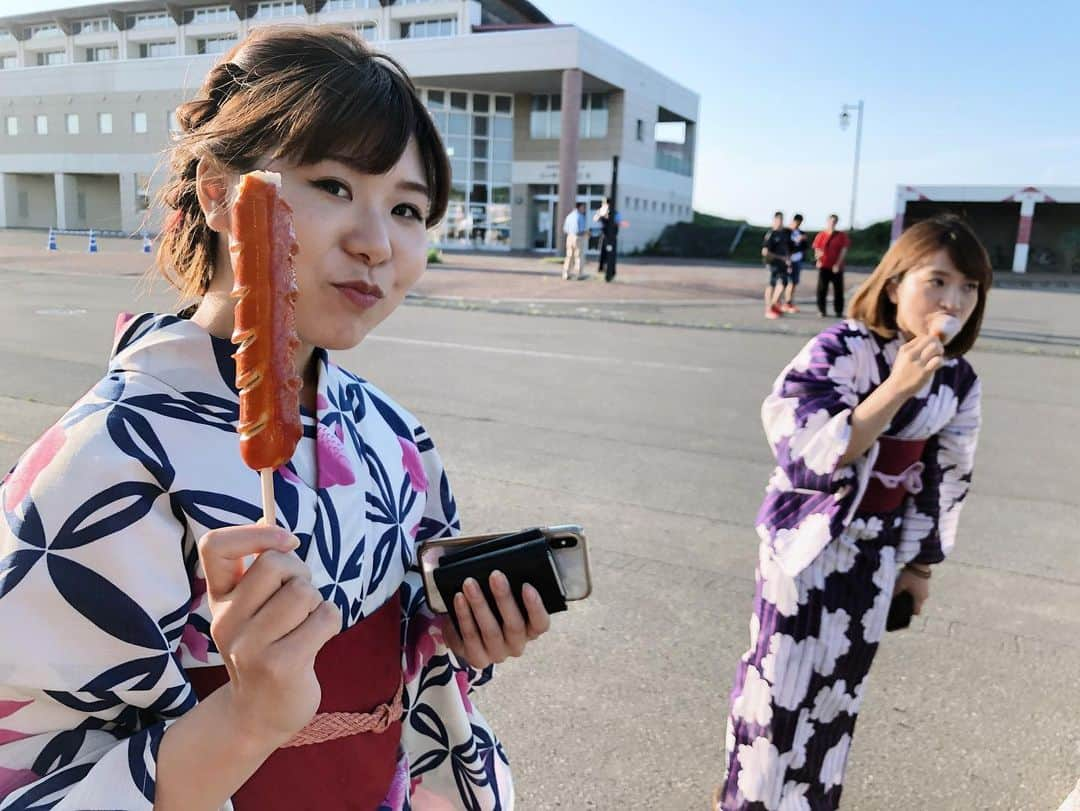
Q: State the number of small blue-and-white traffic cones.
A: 3